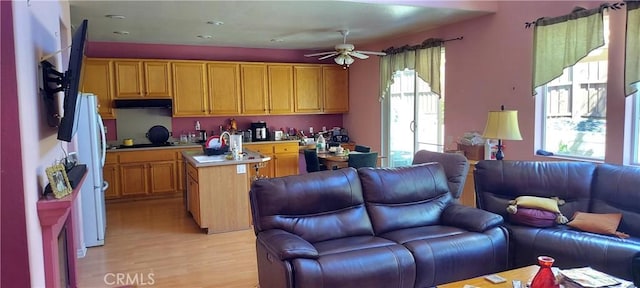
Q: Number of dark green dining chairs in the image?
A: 3